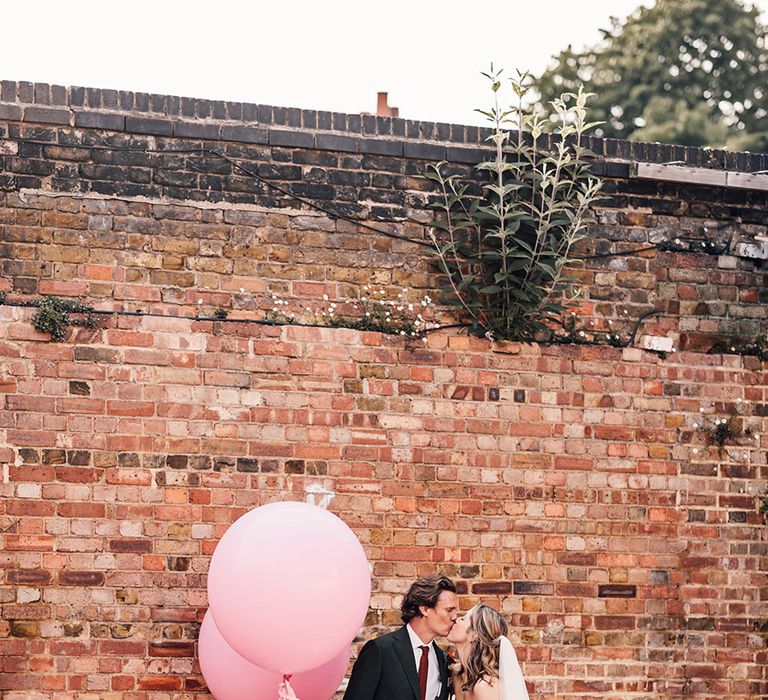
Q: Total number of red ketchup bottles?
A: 0